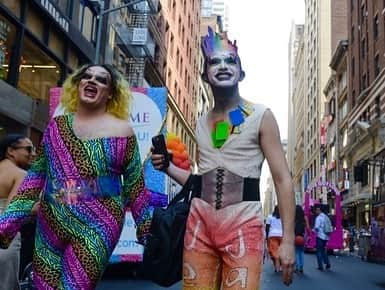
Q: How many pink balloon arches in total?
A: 1